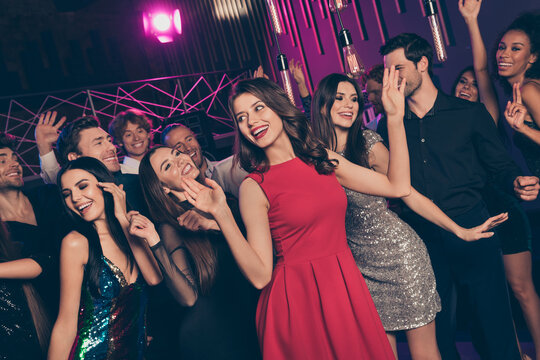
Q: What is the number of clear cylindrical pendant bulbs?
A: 3